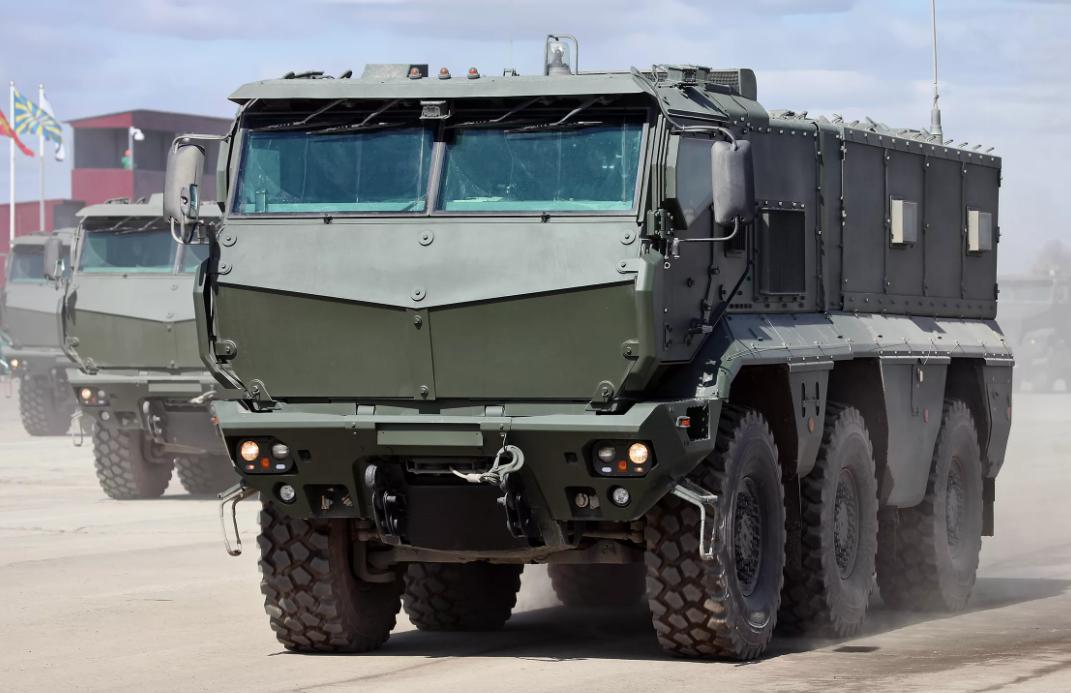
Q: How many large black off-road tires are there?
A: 9